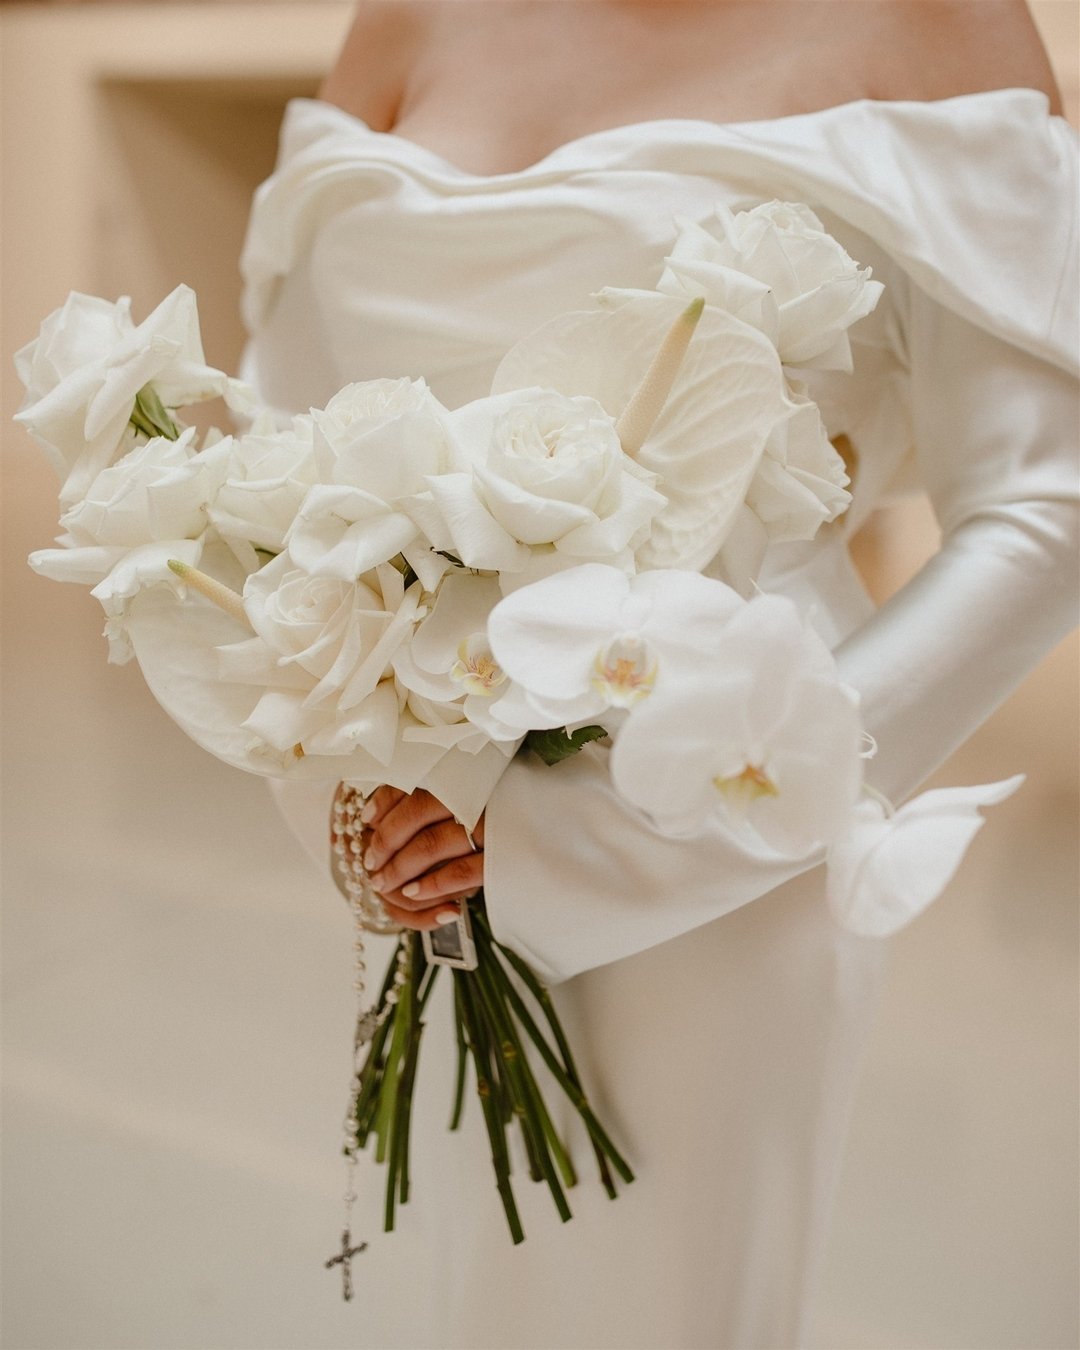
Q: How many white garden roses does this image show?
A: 8